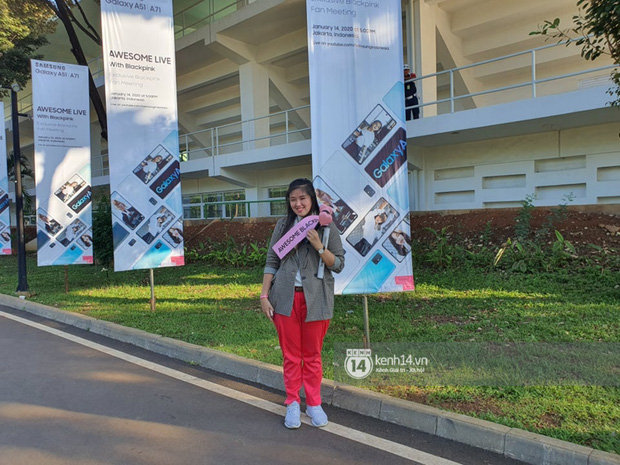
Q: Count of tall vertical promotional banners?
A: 4